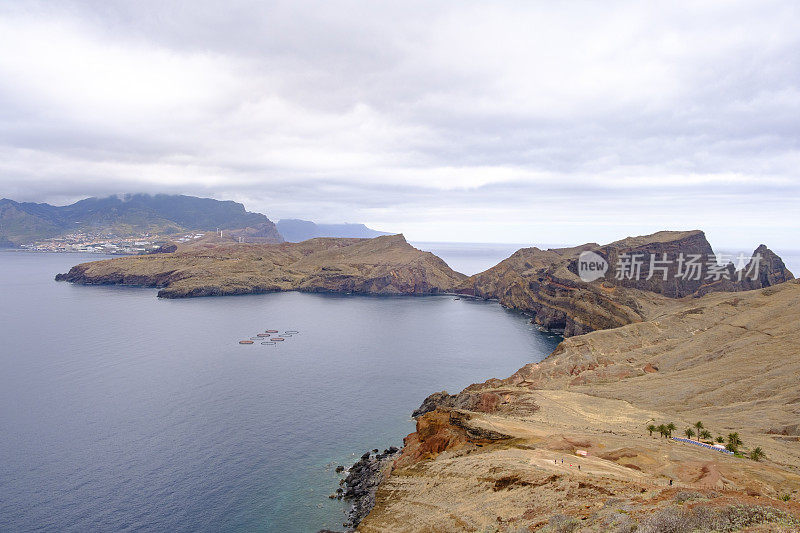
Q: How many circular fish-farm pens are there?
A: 8